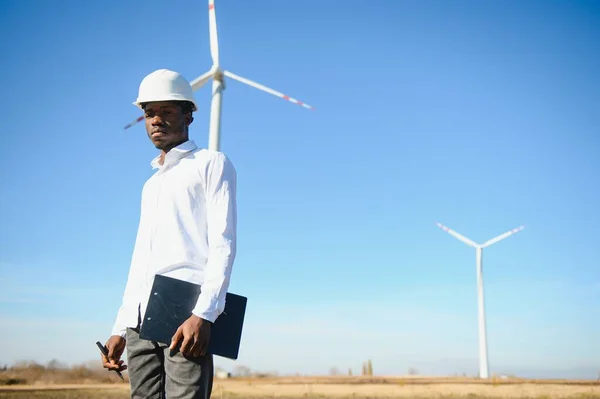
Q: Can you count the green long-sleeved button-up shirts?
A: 0